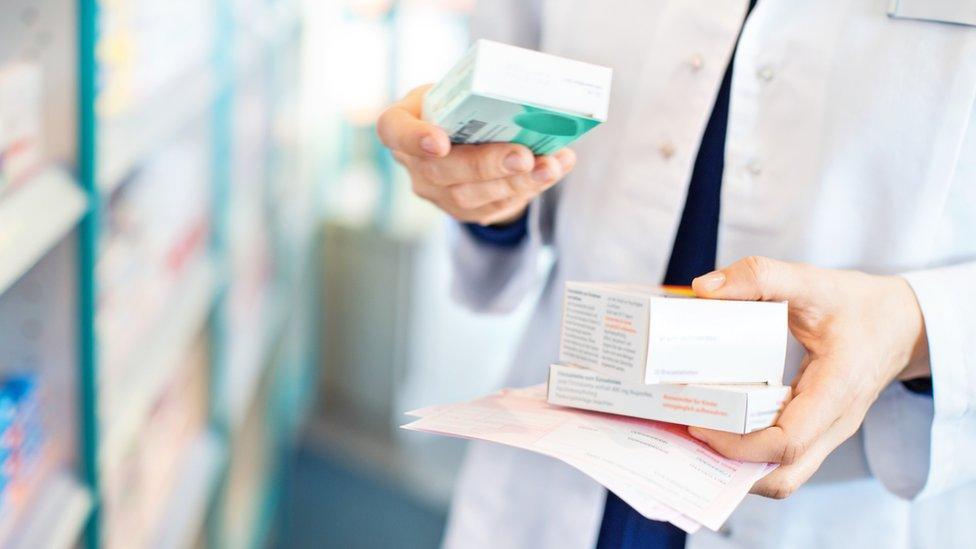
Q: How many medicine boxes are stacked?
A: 2